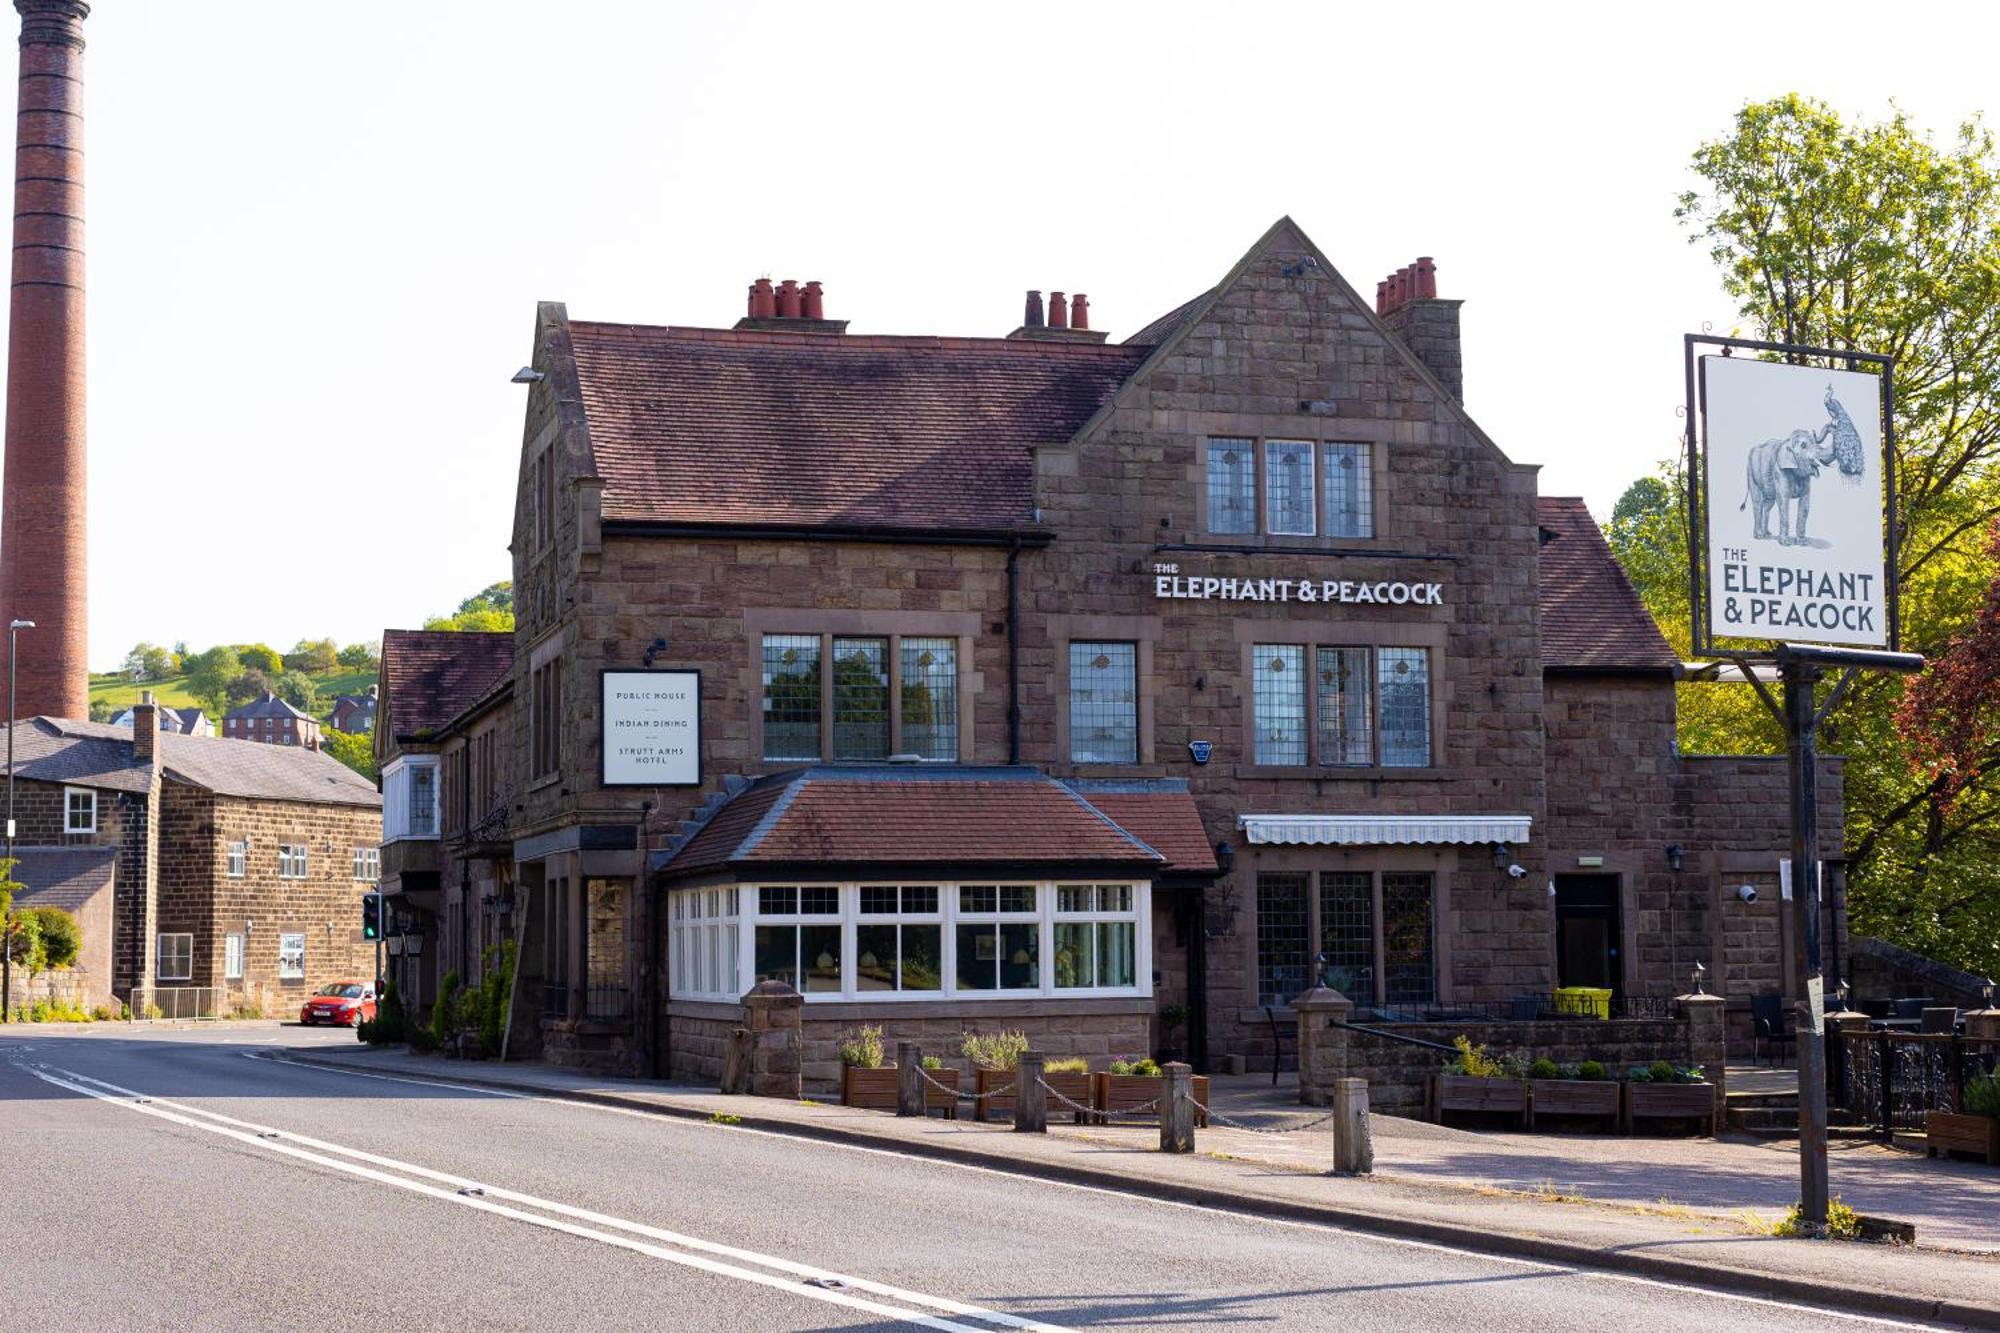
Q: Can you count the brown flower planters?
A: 7